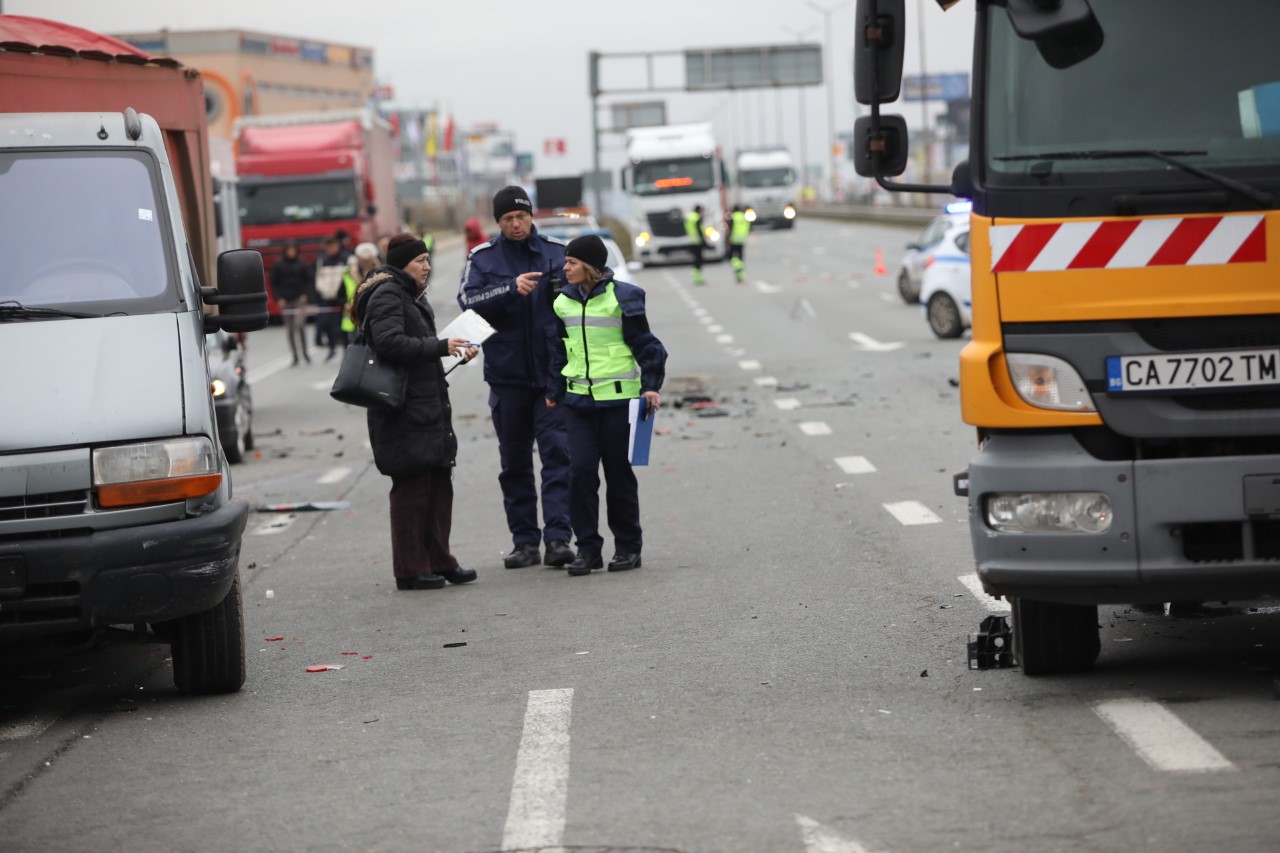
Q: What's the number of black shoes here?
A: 6